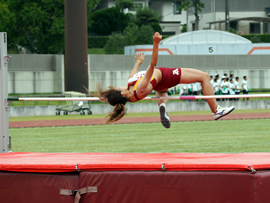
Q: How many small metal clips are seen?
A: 3